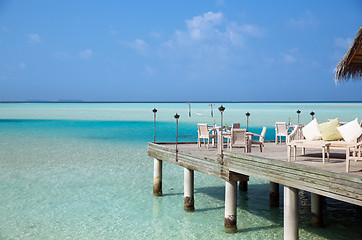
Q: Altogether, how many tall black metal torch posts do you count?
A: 6